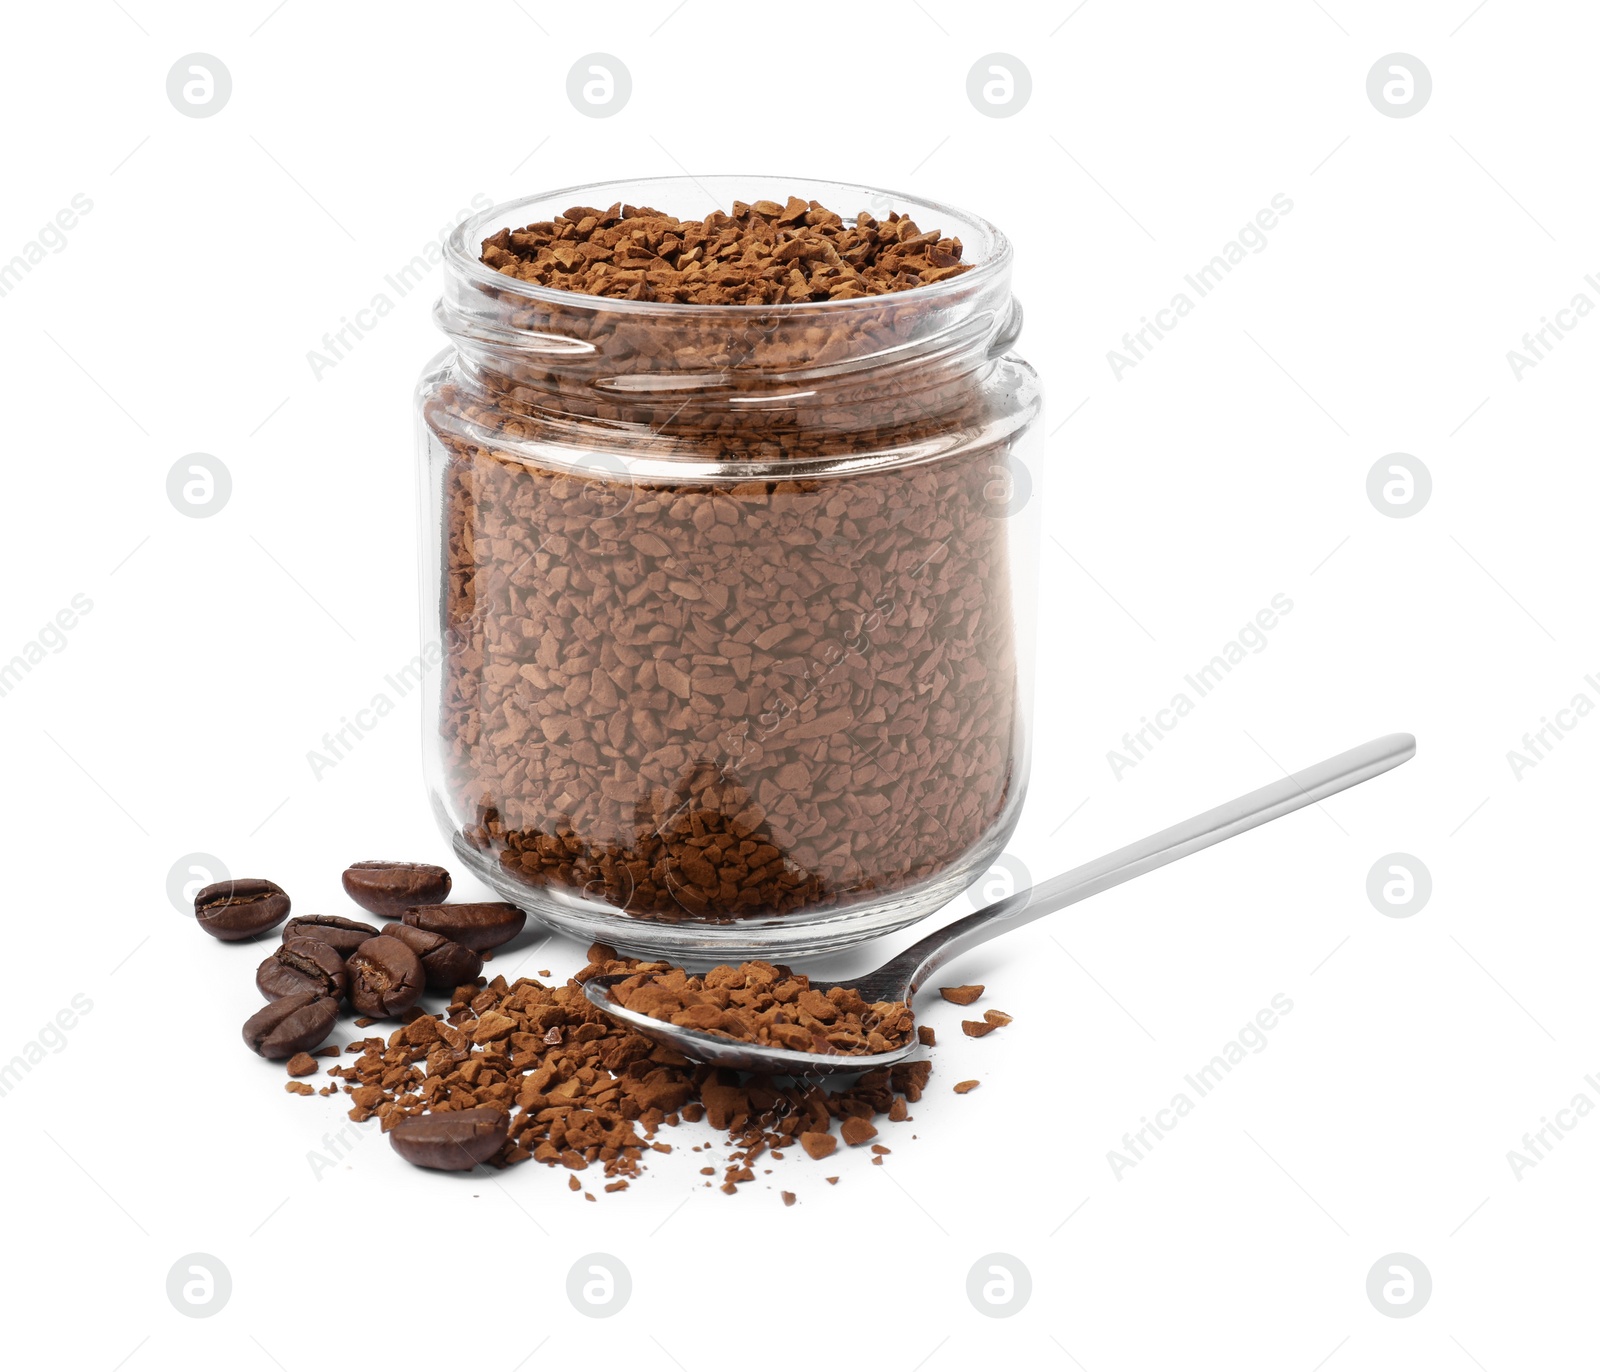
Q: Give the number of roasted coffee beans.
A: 9